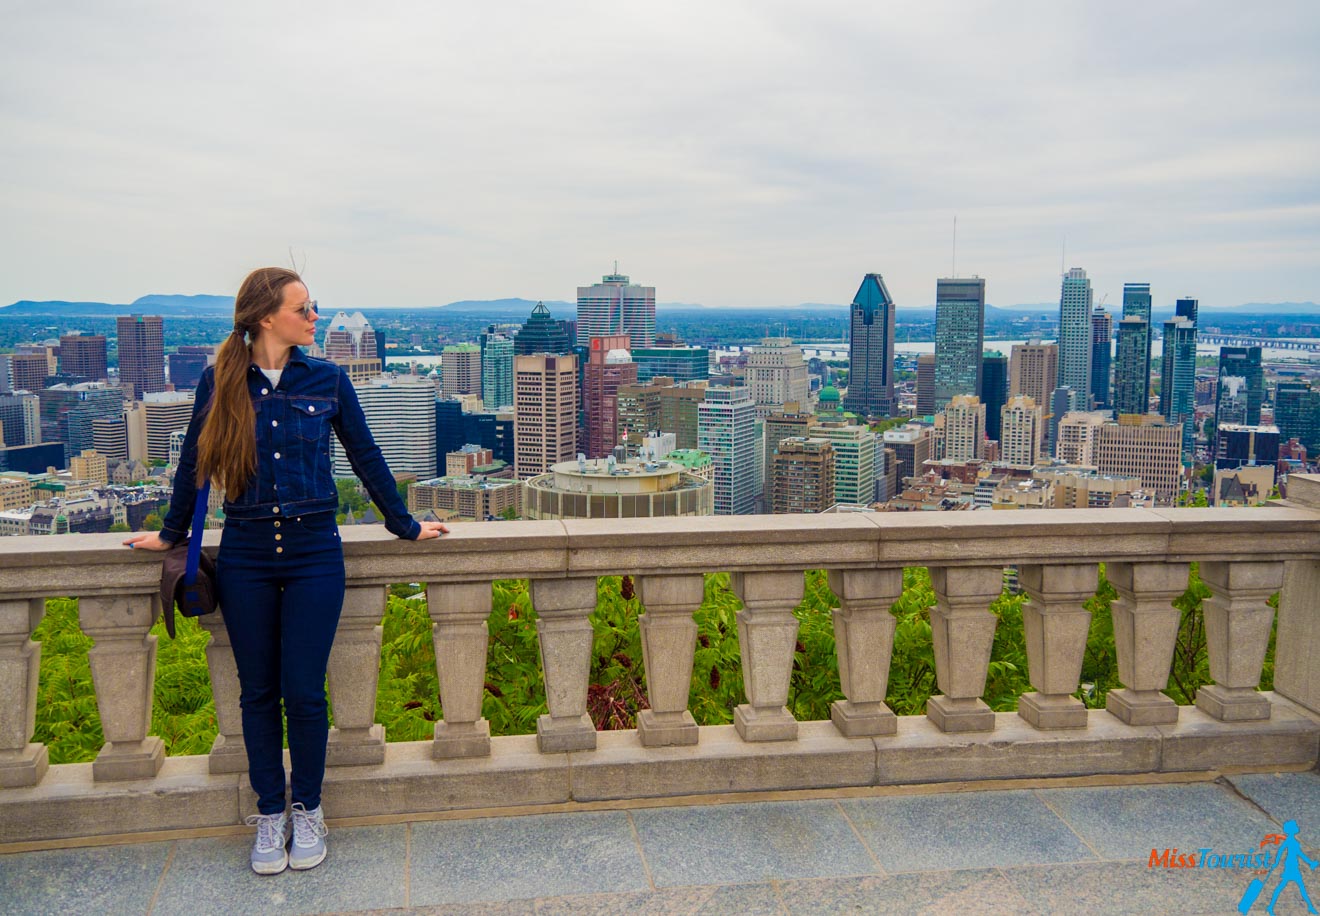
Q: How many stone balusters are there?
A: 13